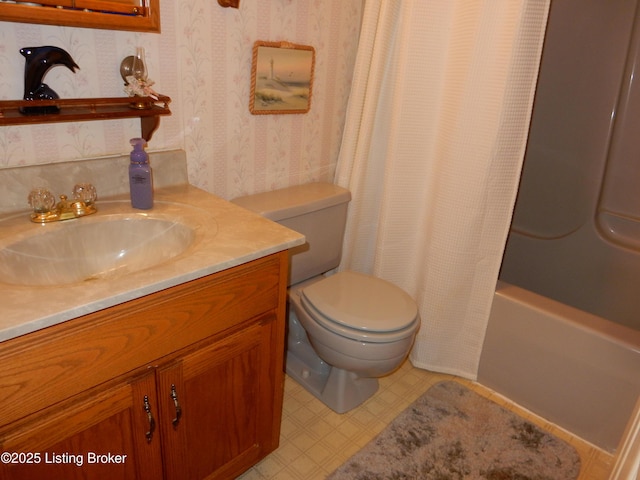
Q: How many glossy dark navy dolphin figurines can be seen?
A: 1